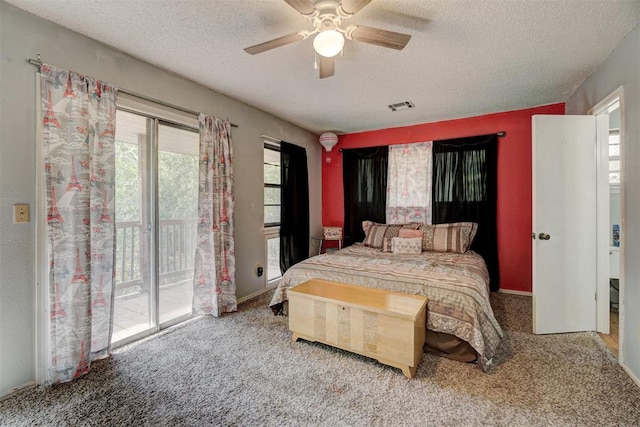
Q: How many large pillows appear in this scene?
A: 2